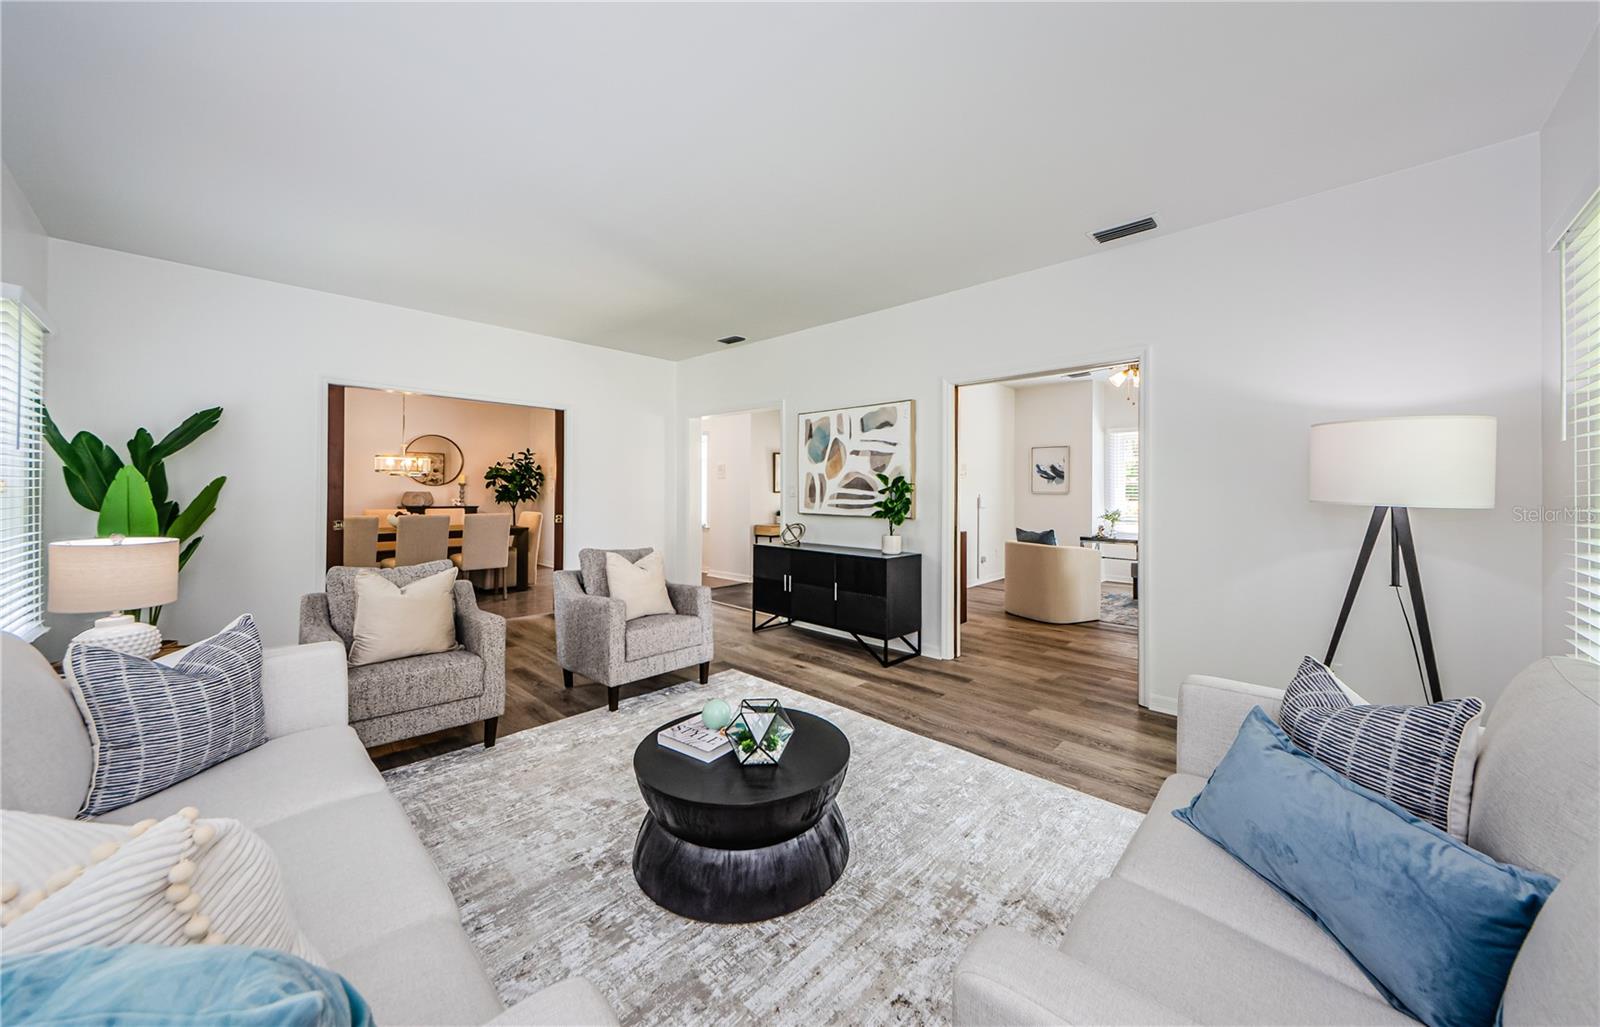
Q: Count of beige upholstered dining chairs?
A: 6